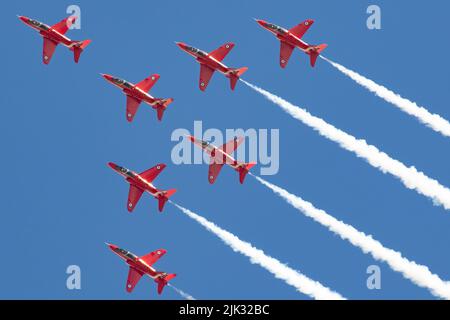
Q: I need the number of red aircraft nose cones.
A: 7